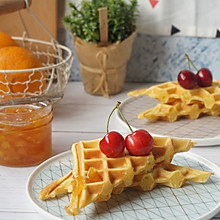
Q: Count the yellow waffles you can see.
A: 4